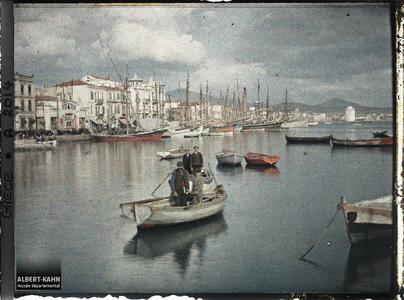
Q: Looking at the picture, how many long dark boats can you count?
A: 2